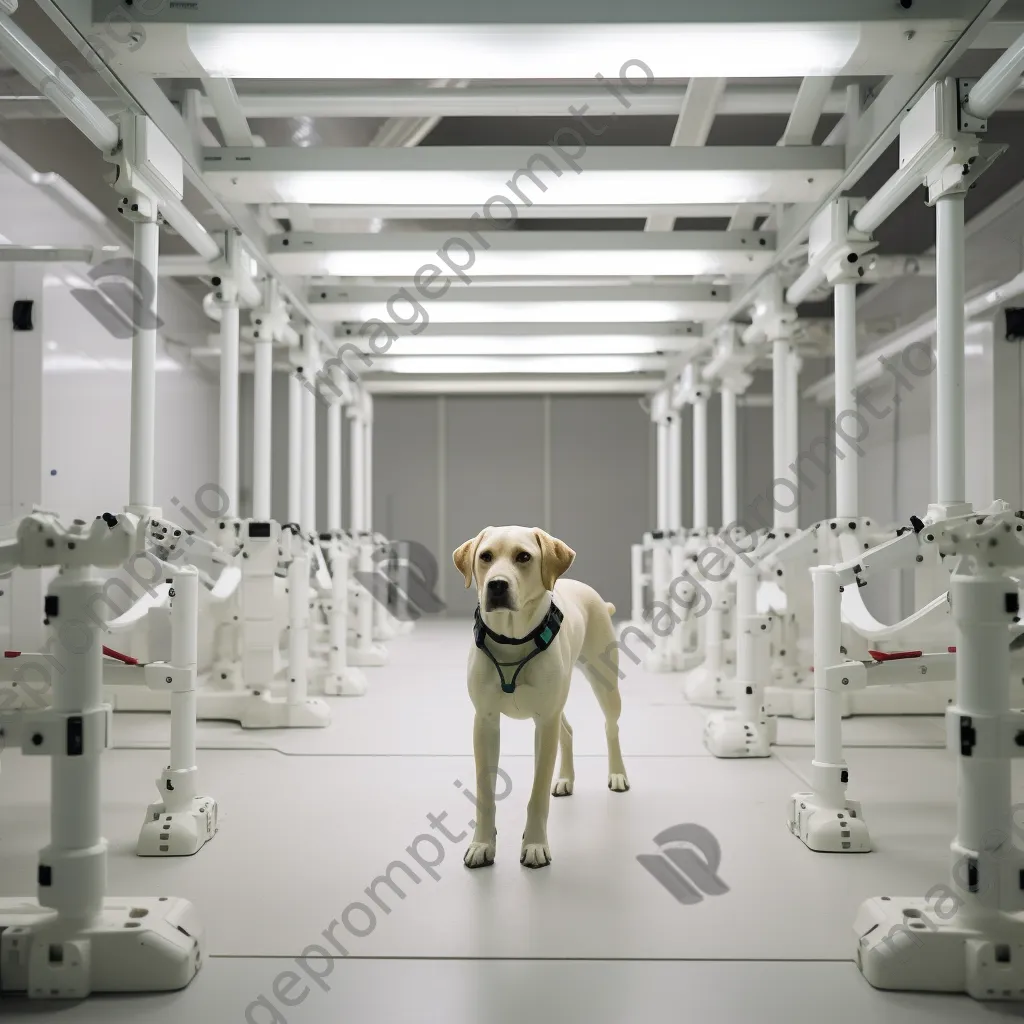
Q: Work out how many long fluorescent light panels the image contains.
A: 6